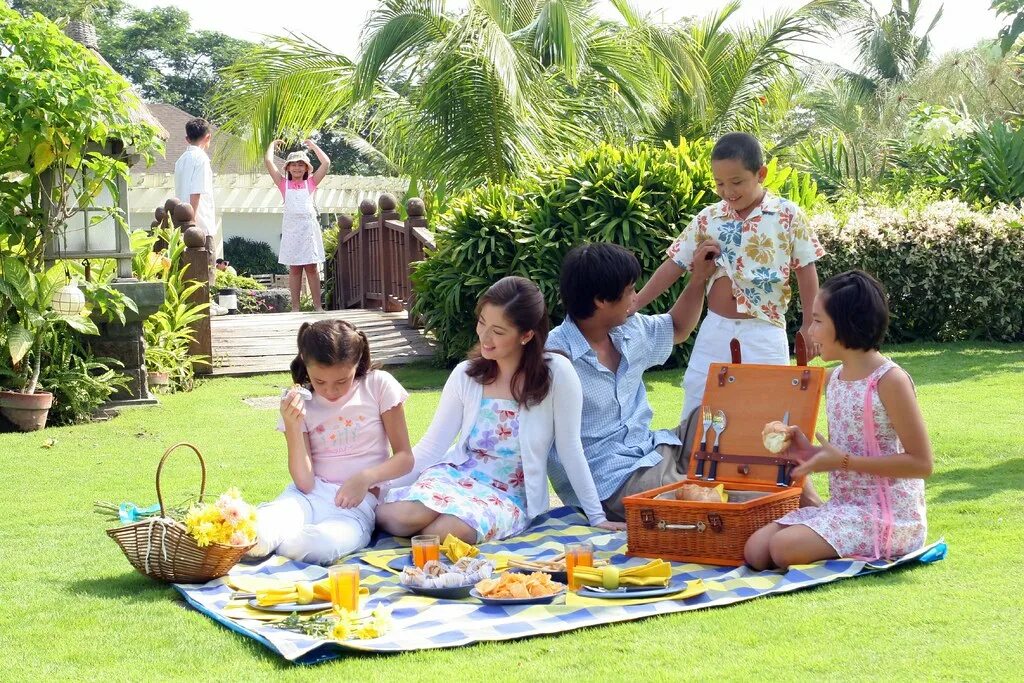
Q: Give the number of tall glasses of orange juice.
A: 3